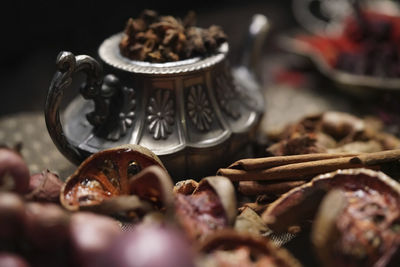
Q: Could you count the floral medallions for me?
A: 4